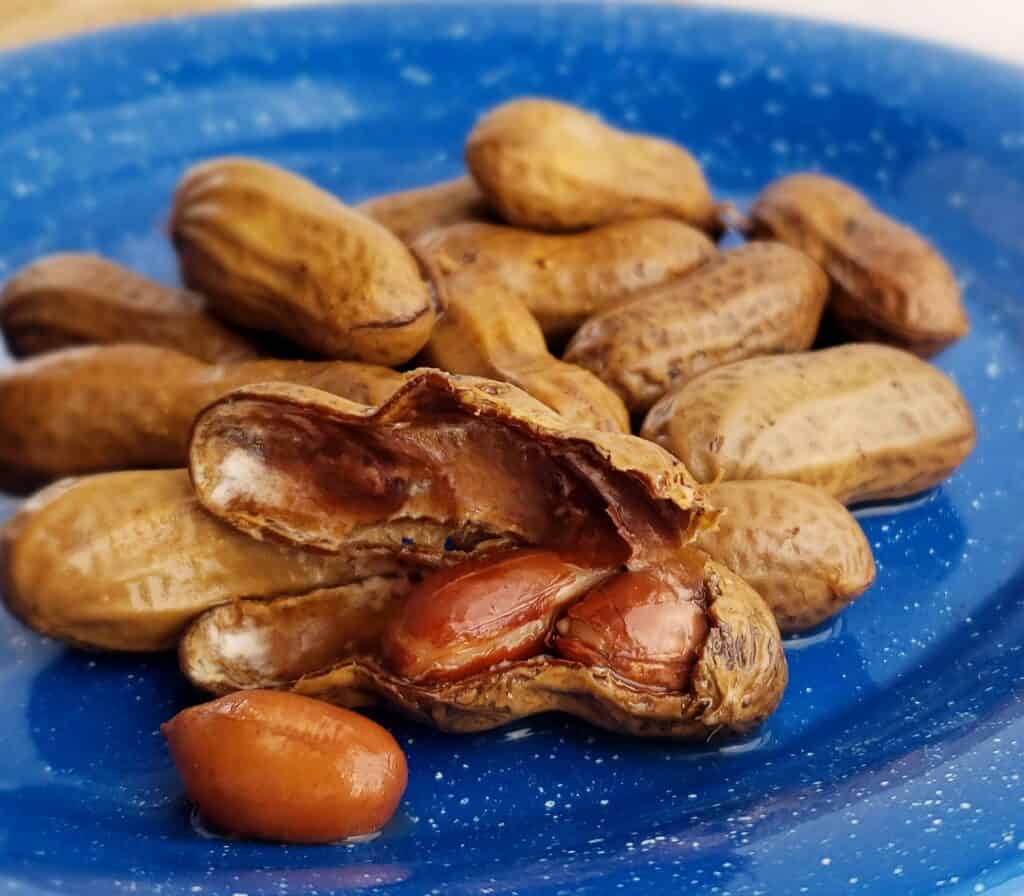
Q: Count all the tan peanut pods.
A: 13